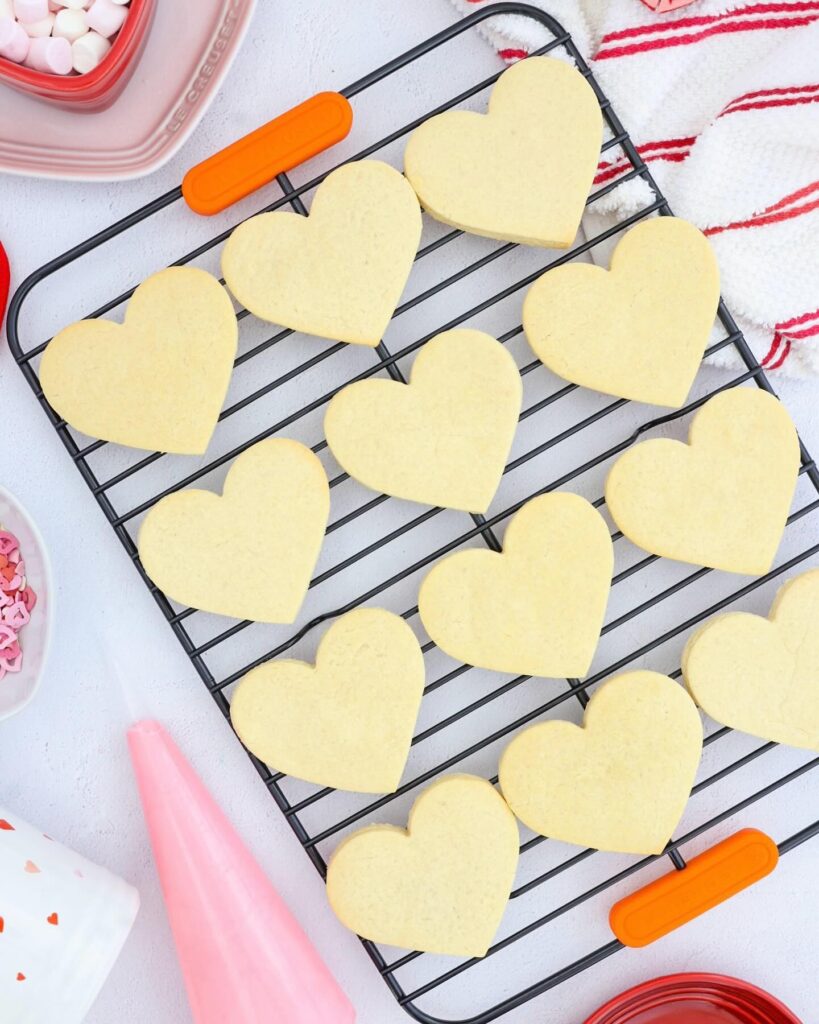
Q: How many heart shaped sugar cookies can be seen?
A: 12